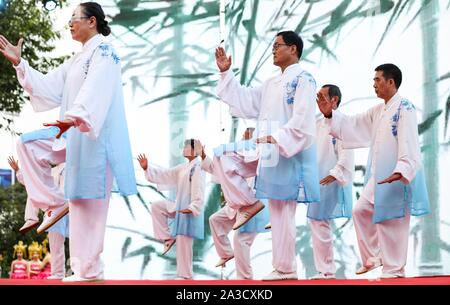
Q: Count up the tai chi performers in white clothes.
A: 7